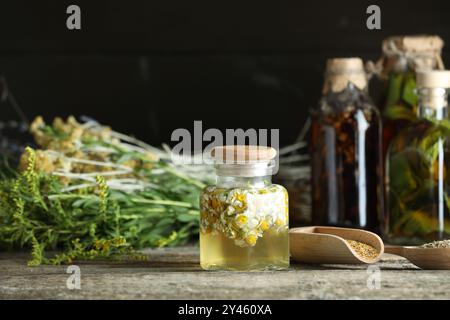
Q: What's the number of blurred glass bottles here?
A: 3